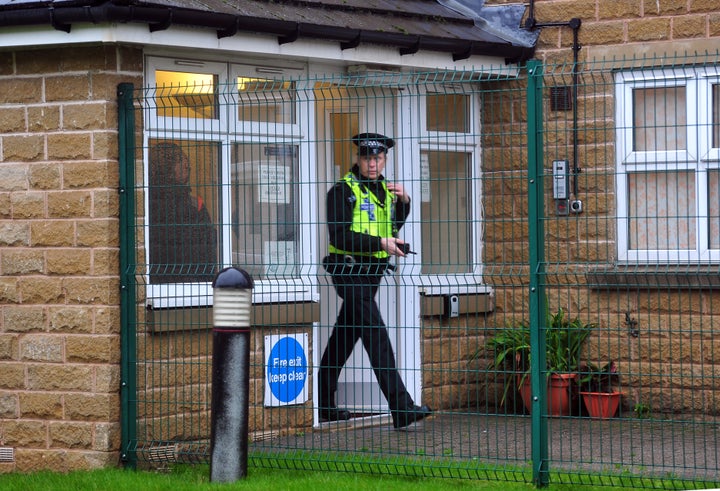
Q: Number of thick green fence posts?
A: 2